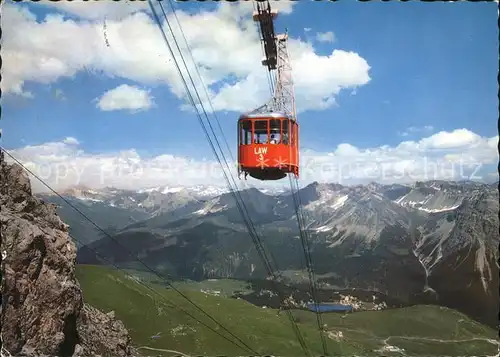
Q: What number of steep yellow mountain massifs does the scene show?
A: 0